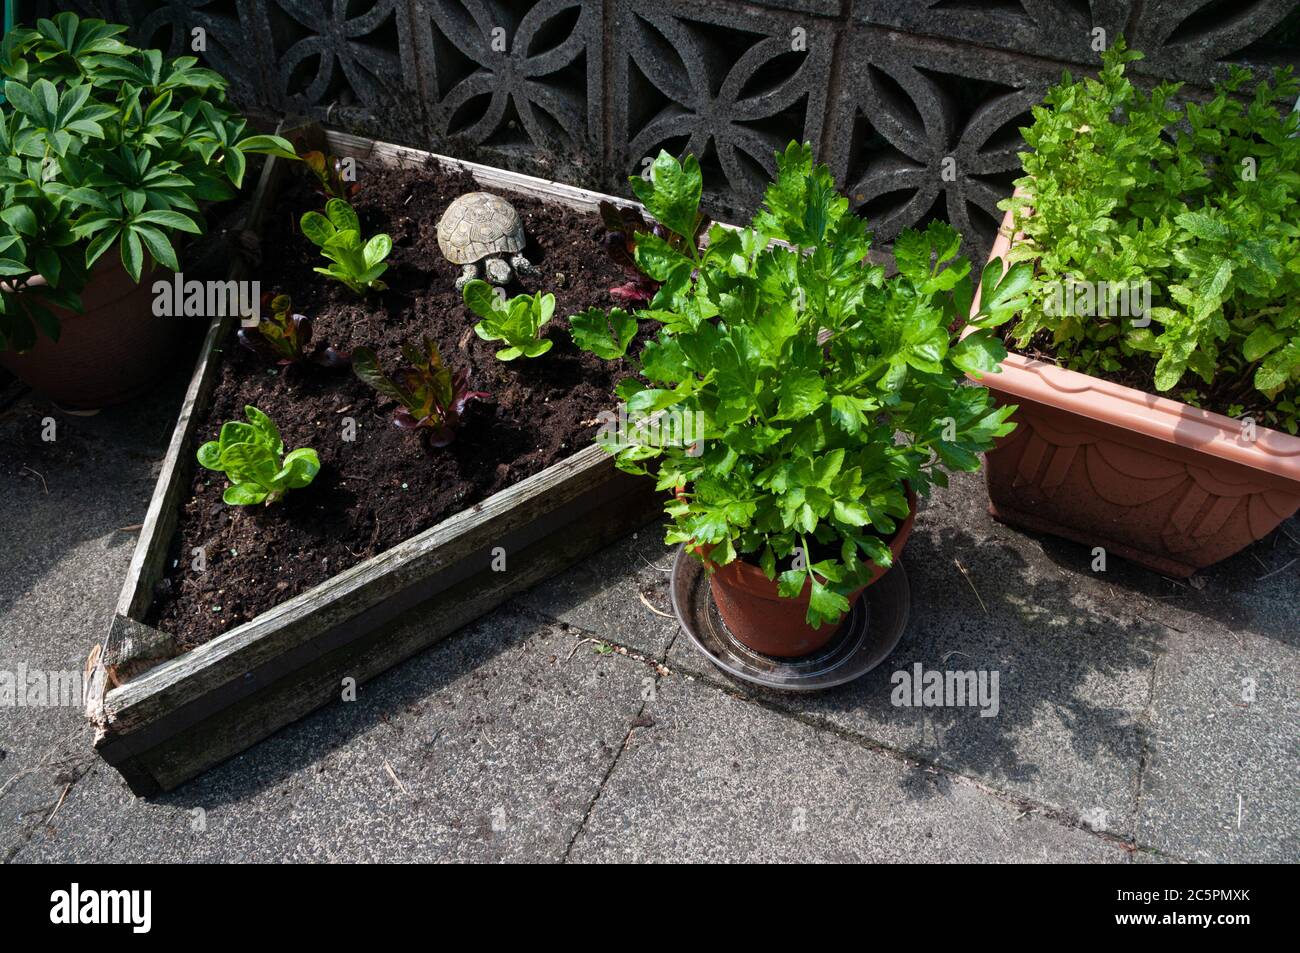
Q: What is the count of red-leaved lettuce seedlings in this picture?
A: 4